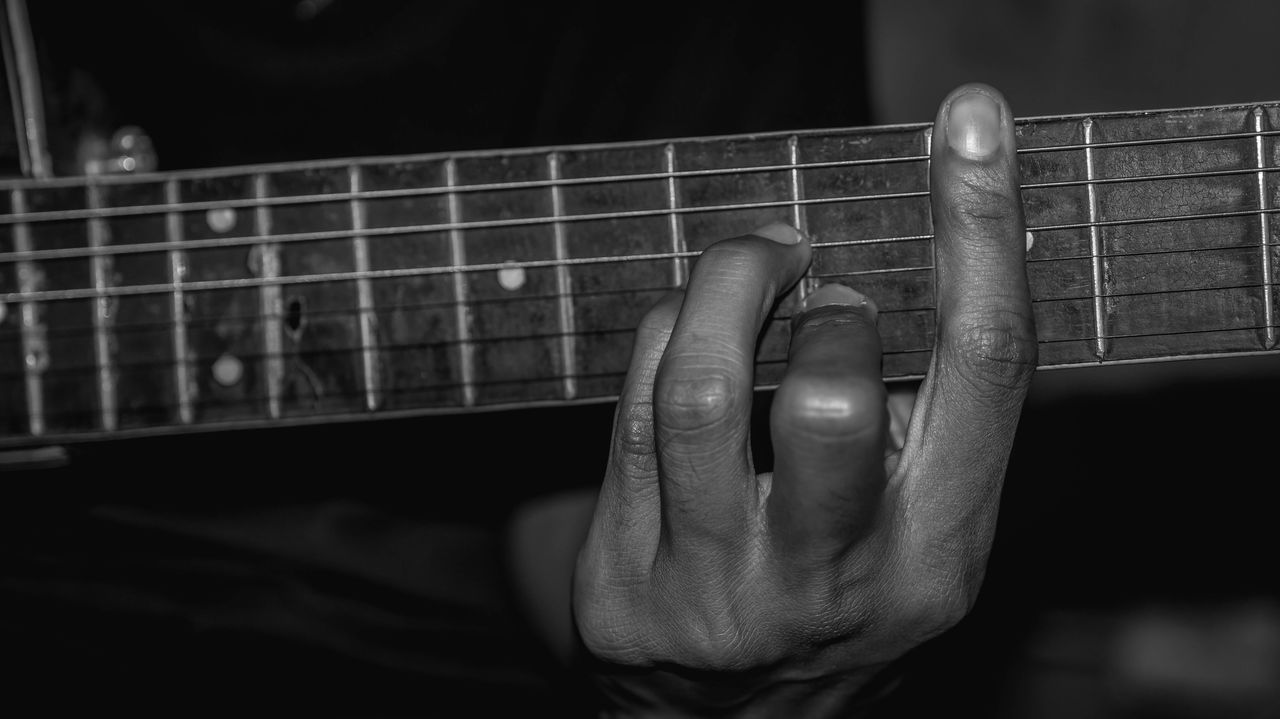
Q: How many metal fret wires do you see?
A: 12